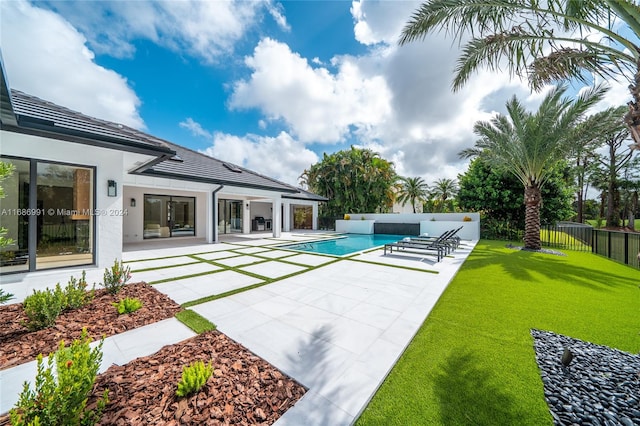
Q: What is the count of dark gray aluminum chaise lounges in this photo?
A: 4